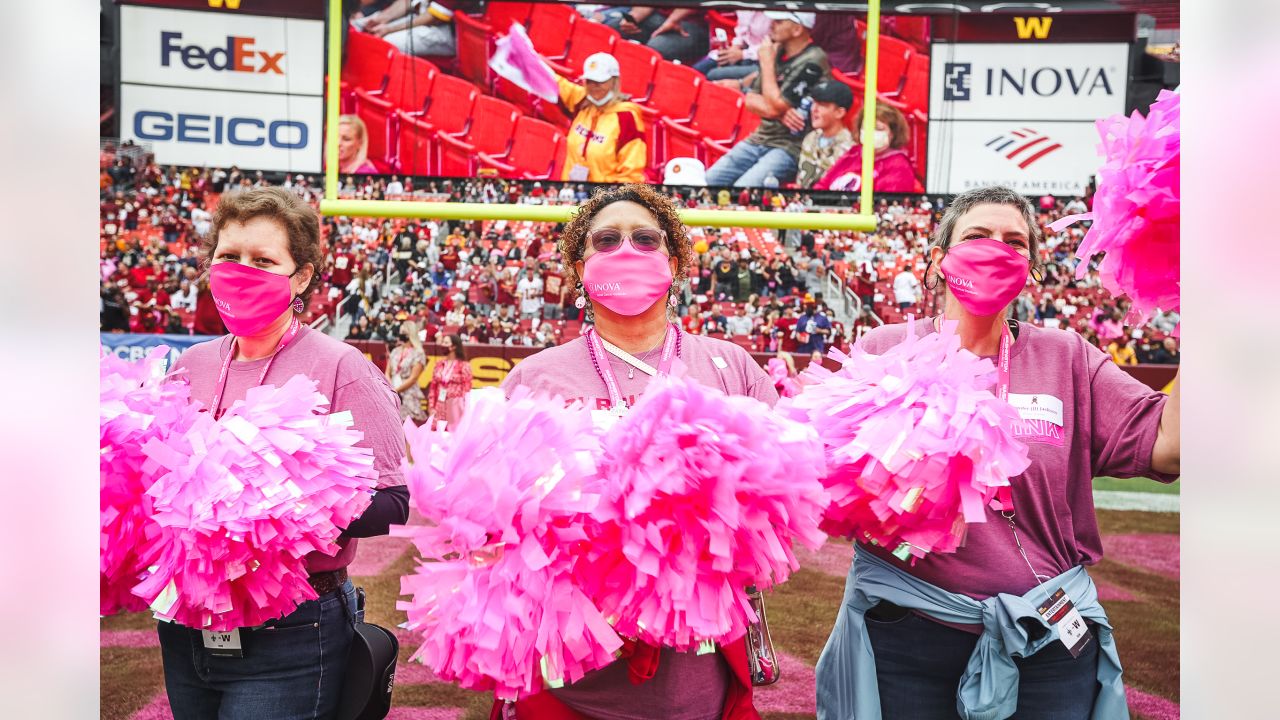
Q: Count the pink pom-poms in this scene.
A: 6